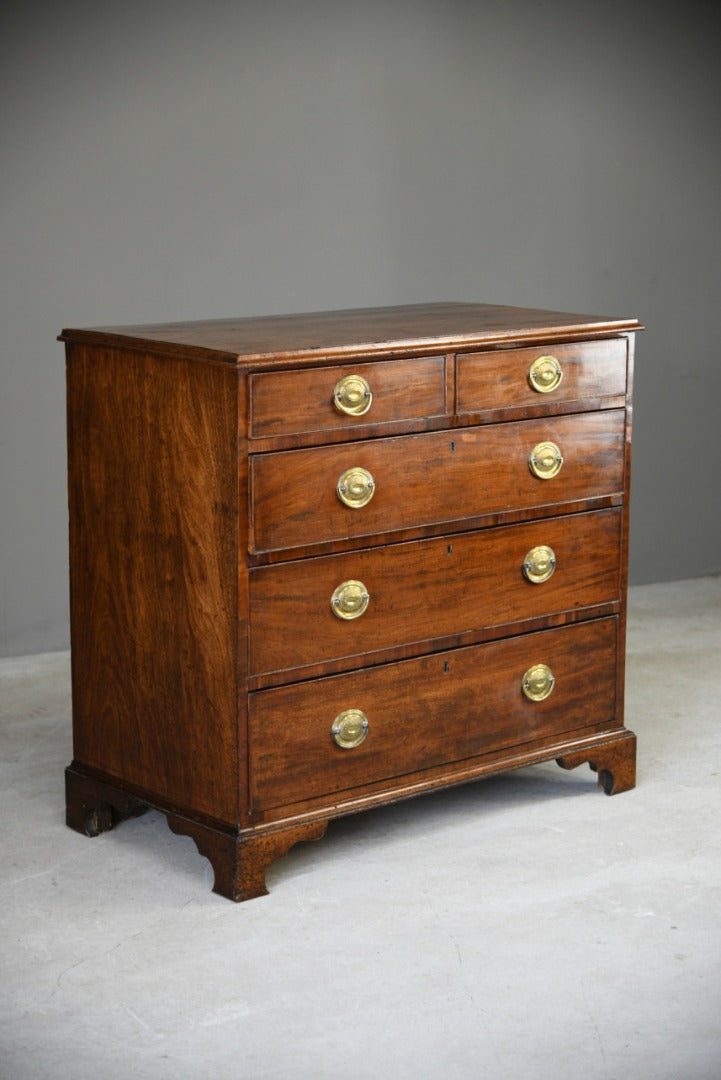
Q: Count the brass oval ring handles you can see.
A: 8